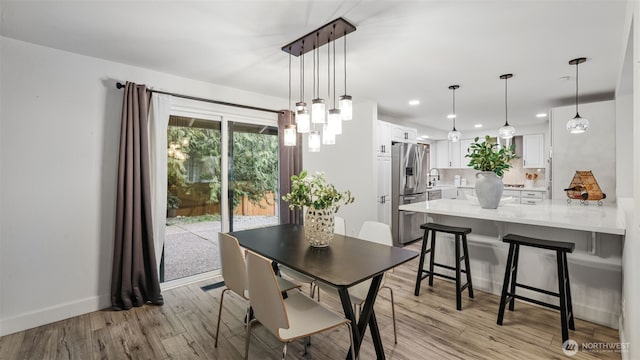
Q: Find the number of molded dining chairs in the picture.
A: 4